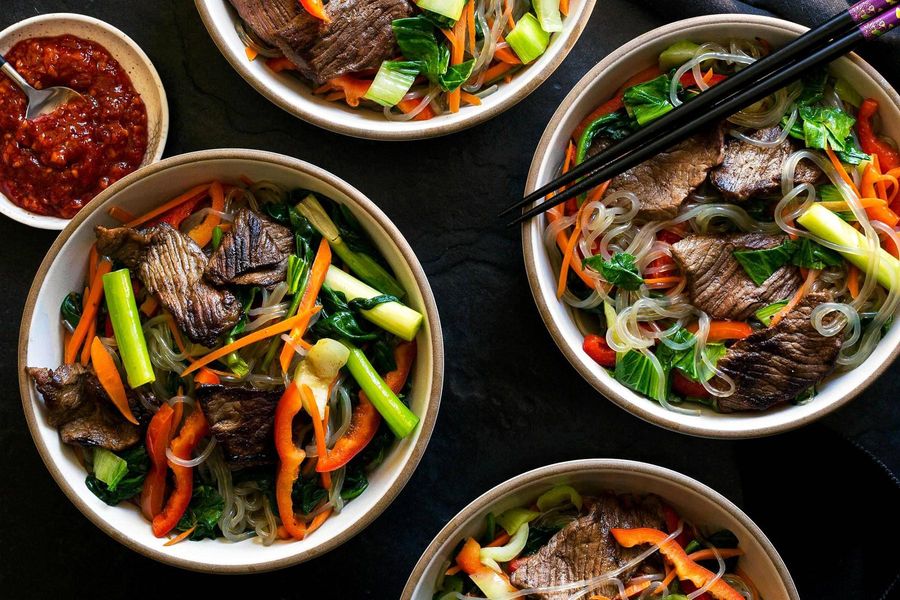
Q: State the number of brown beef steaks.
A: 11